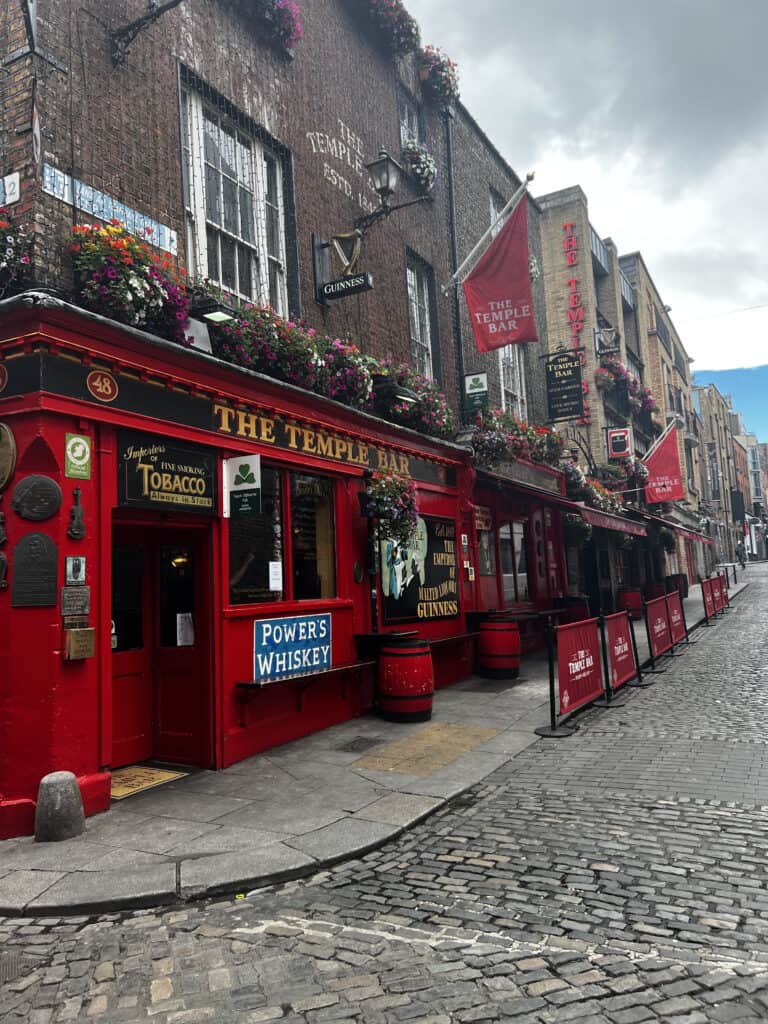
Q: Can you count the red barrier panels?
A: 7